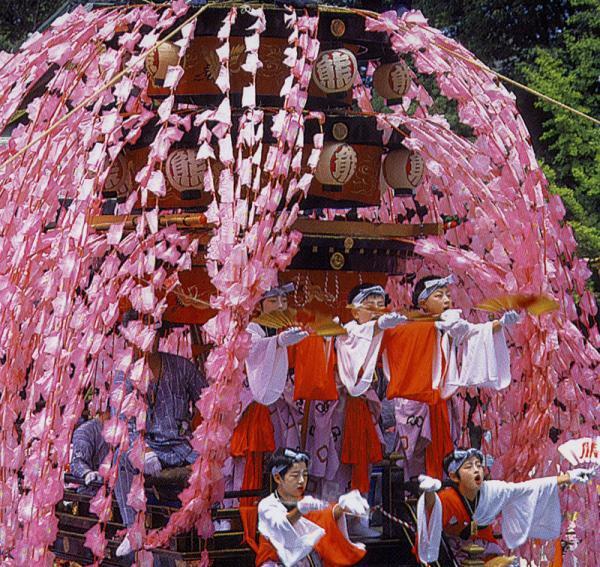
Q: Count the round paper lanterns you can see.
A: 7